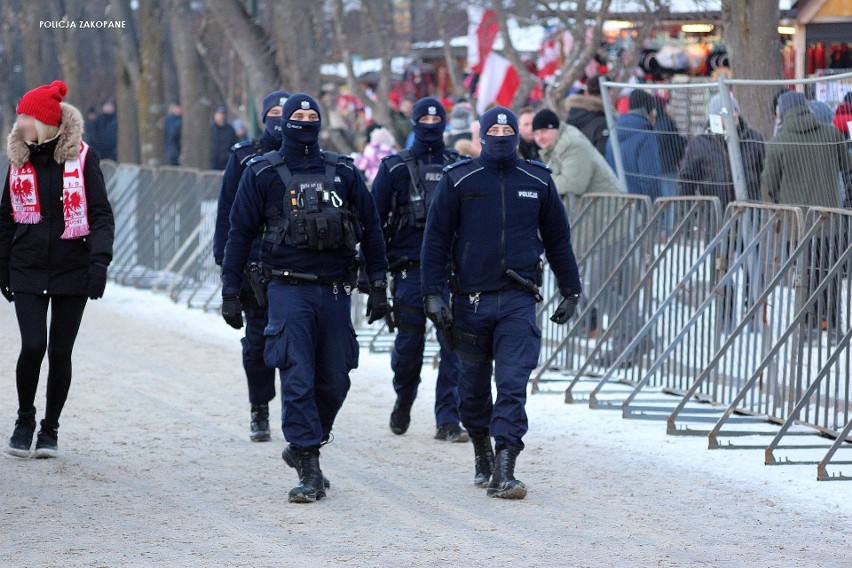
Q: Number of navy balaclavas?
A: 4